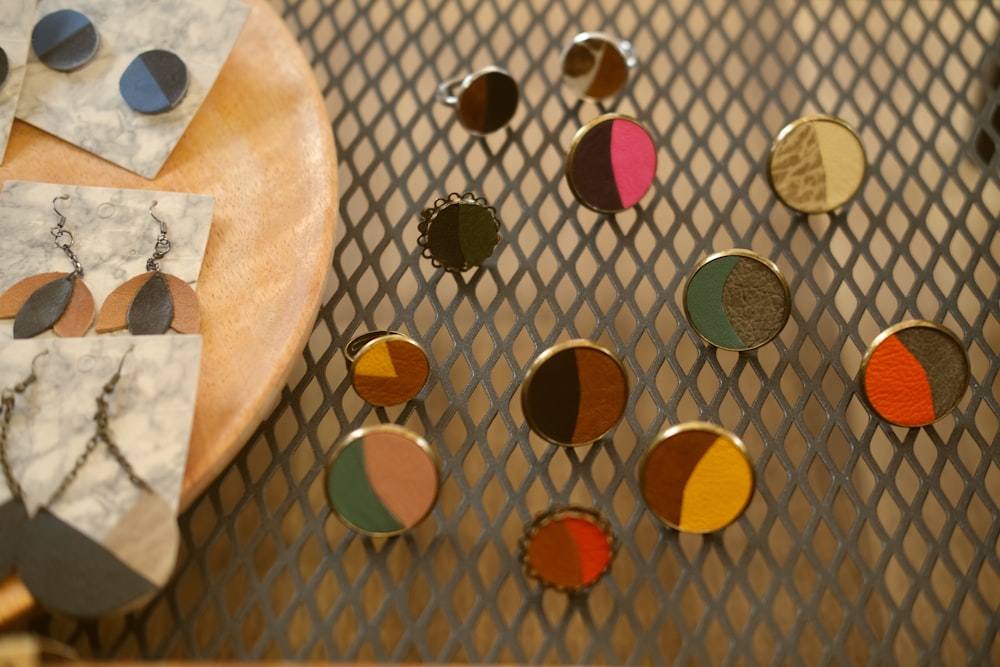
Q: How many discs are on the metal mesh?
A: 12